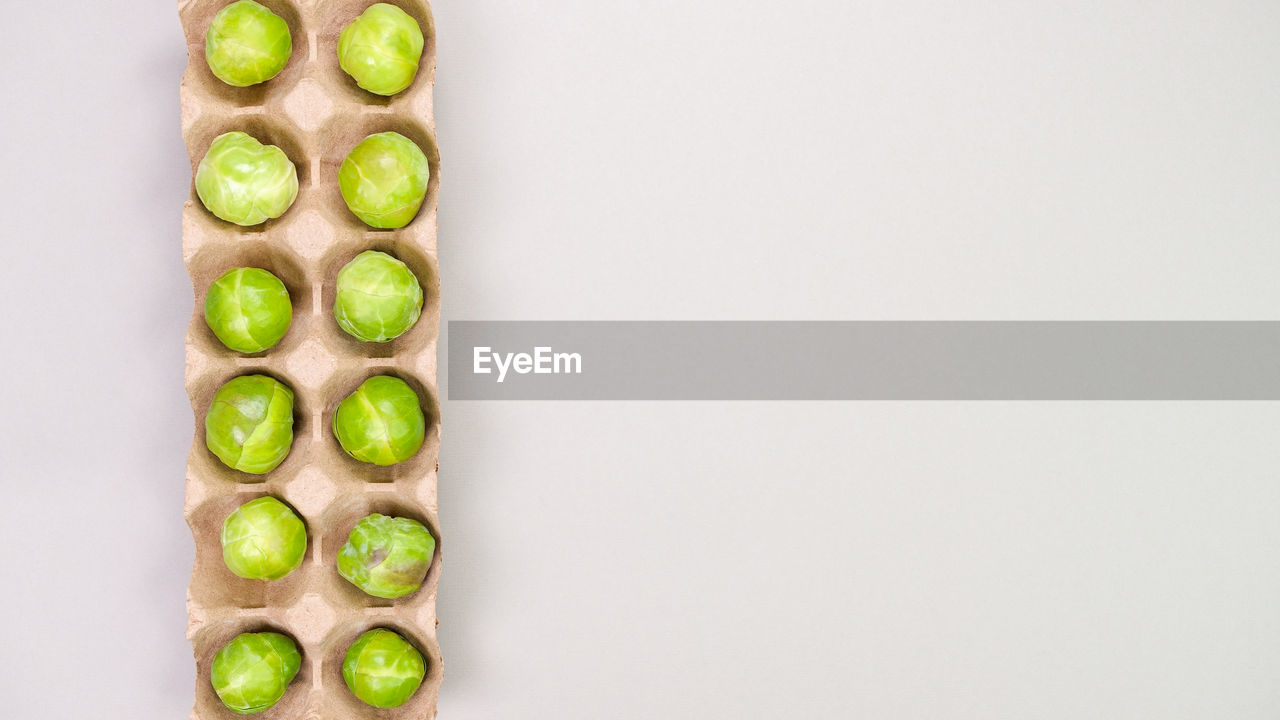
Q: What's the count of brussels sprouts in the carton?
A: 12